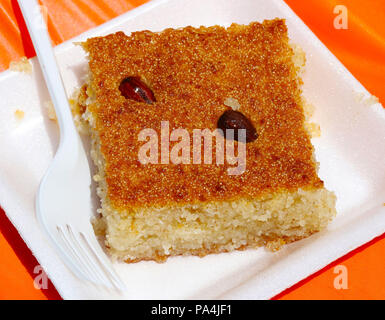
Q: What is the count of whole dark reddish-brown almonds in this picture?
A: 2